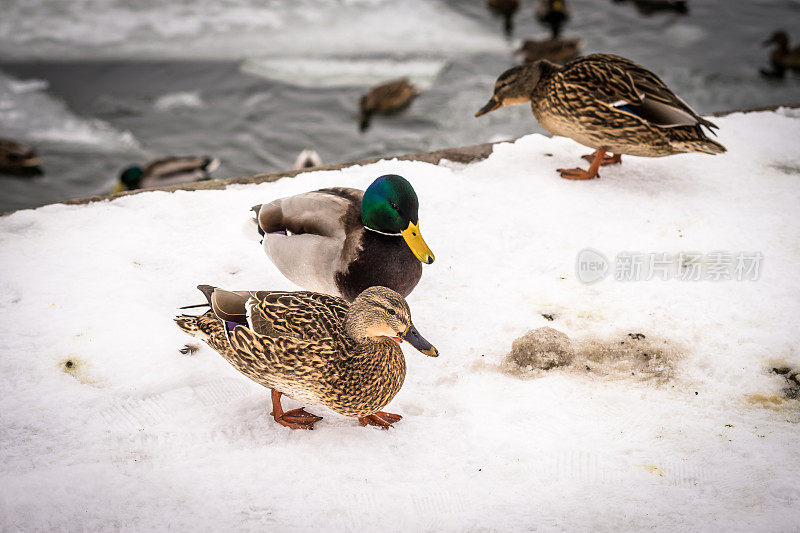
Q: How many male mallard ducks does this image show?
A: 2